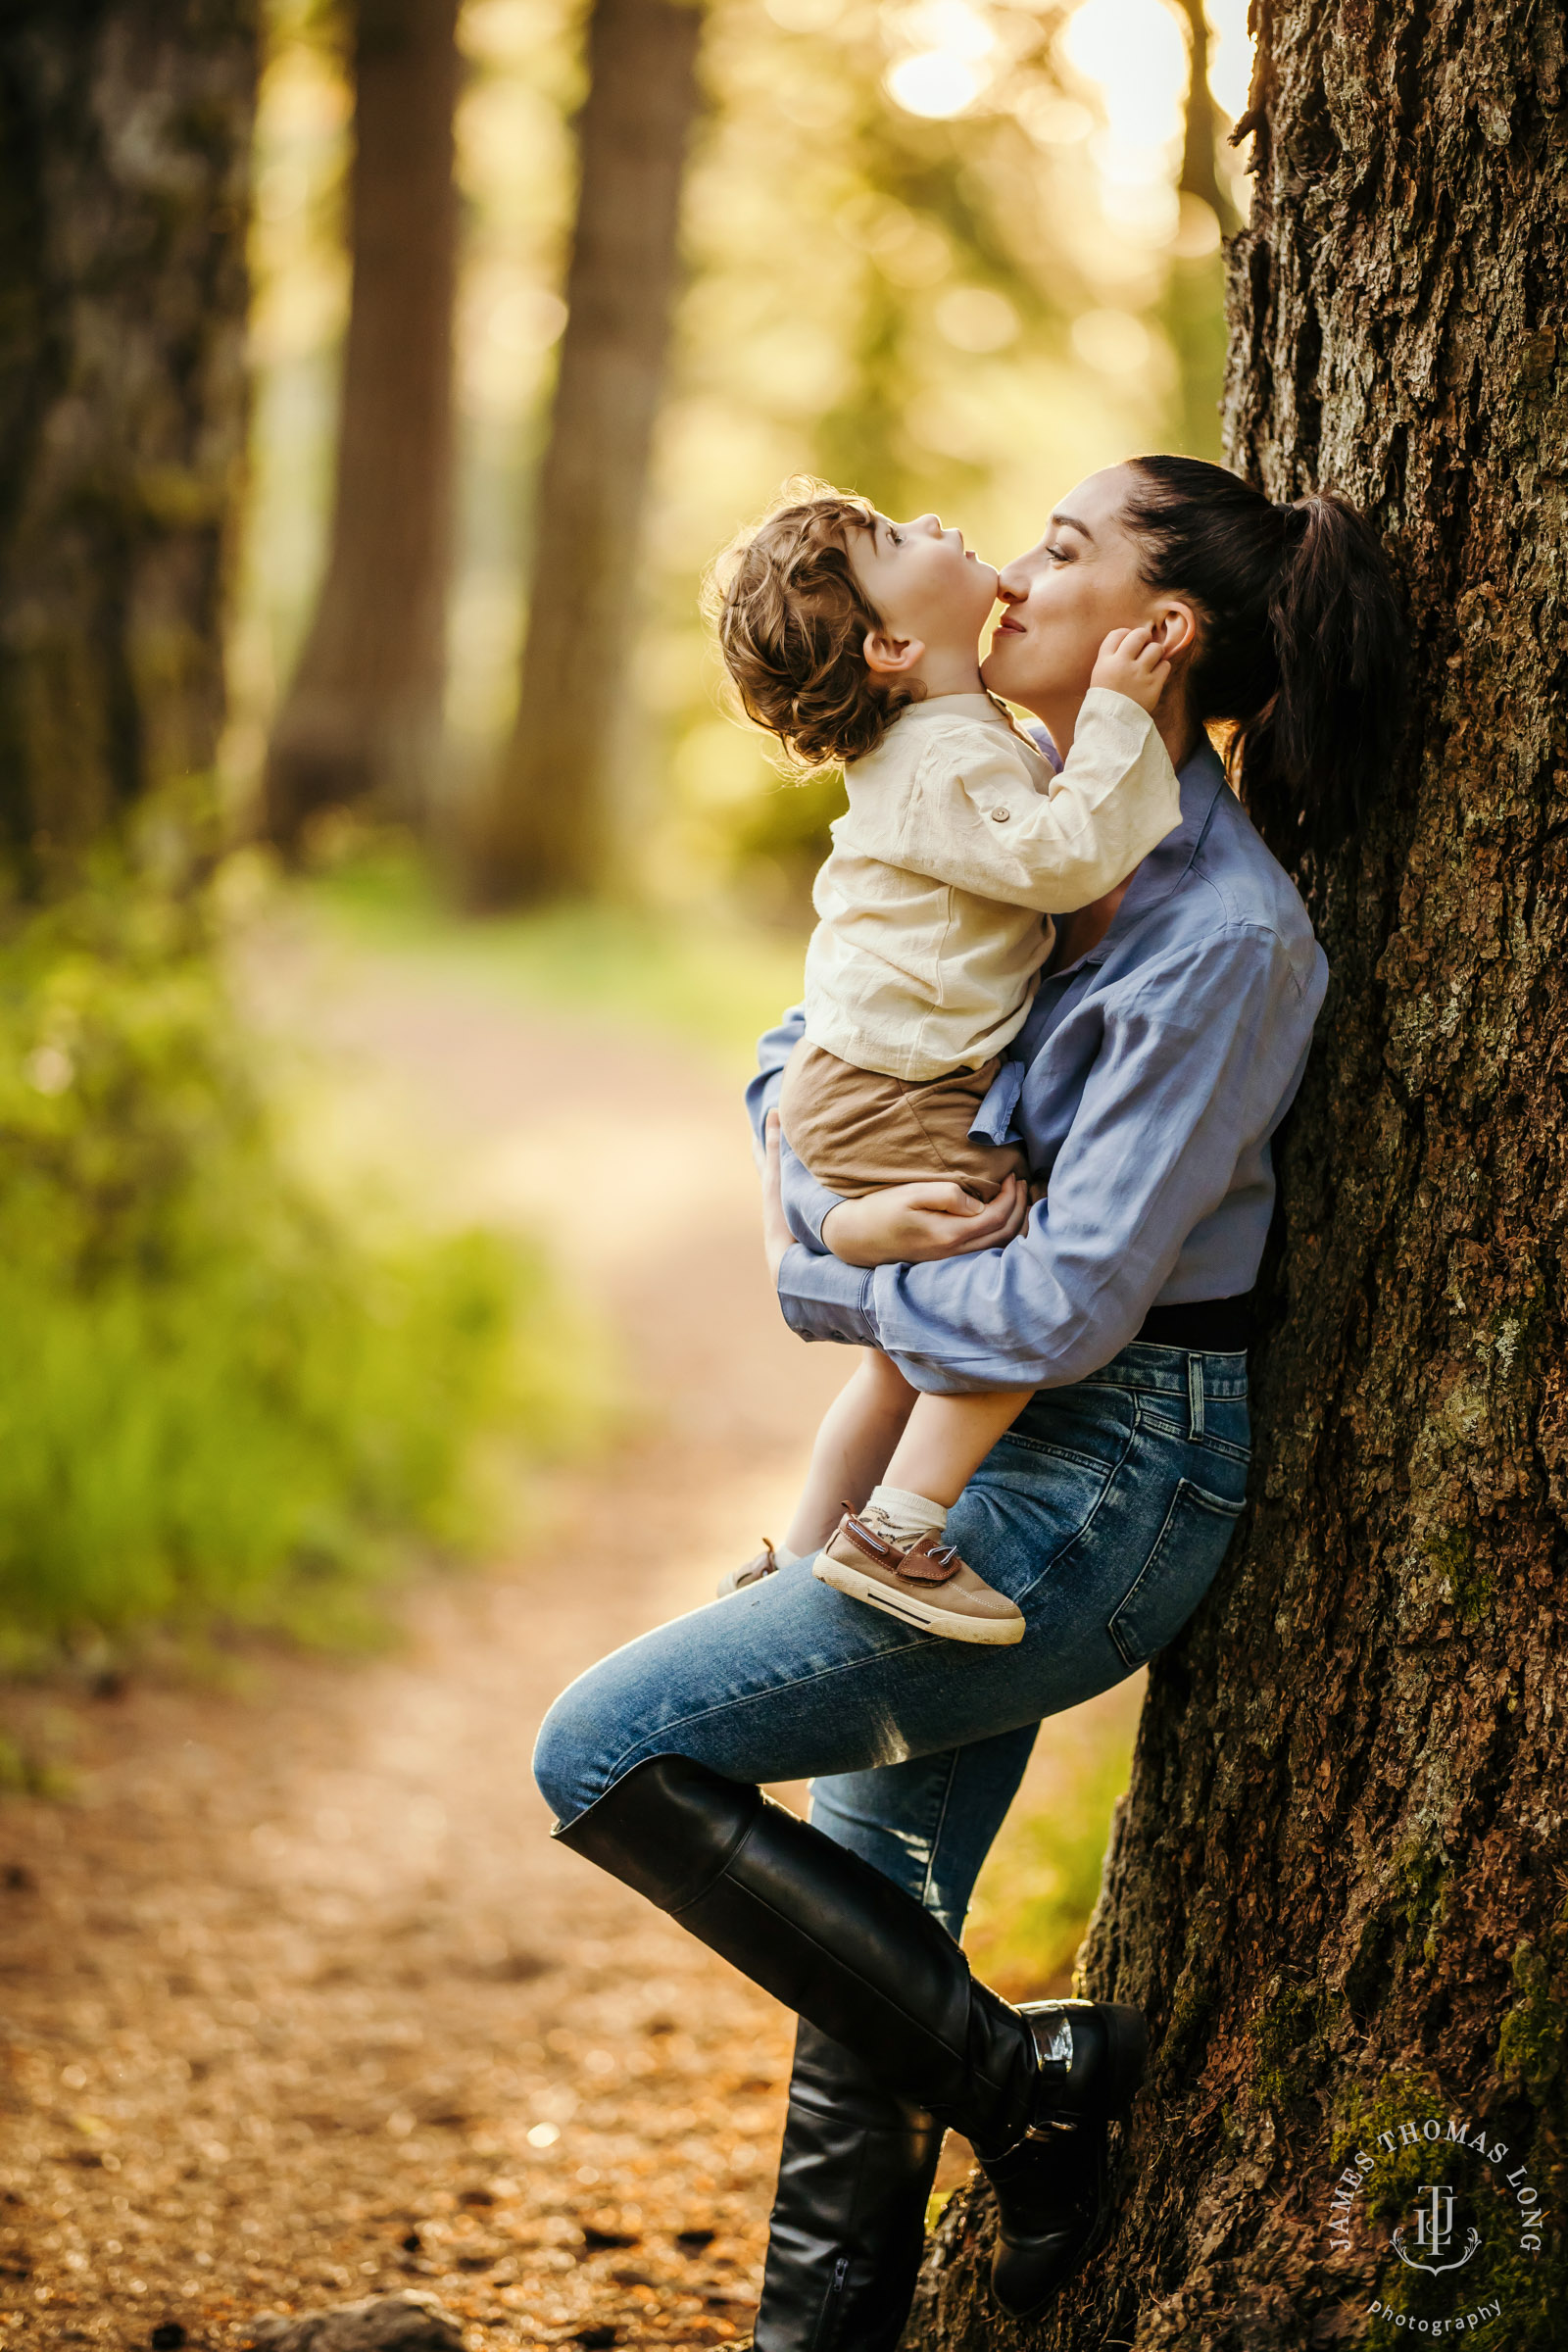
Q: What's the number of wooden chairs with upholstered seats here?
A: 0